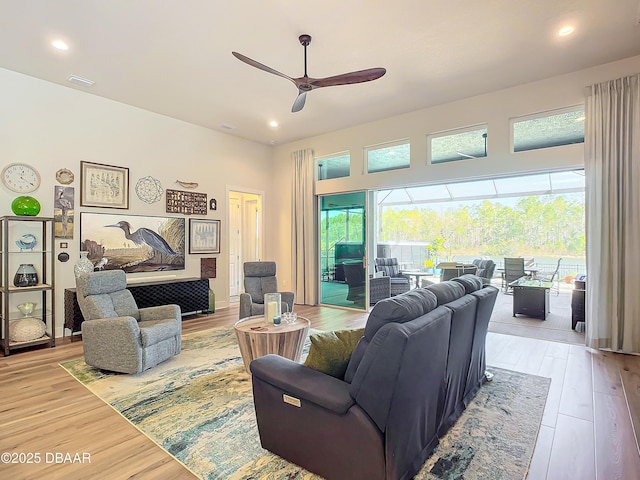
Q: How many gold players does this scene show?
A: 0